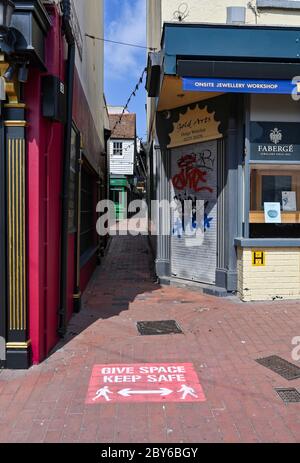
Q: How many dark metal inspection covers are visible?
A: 3